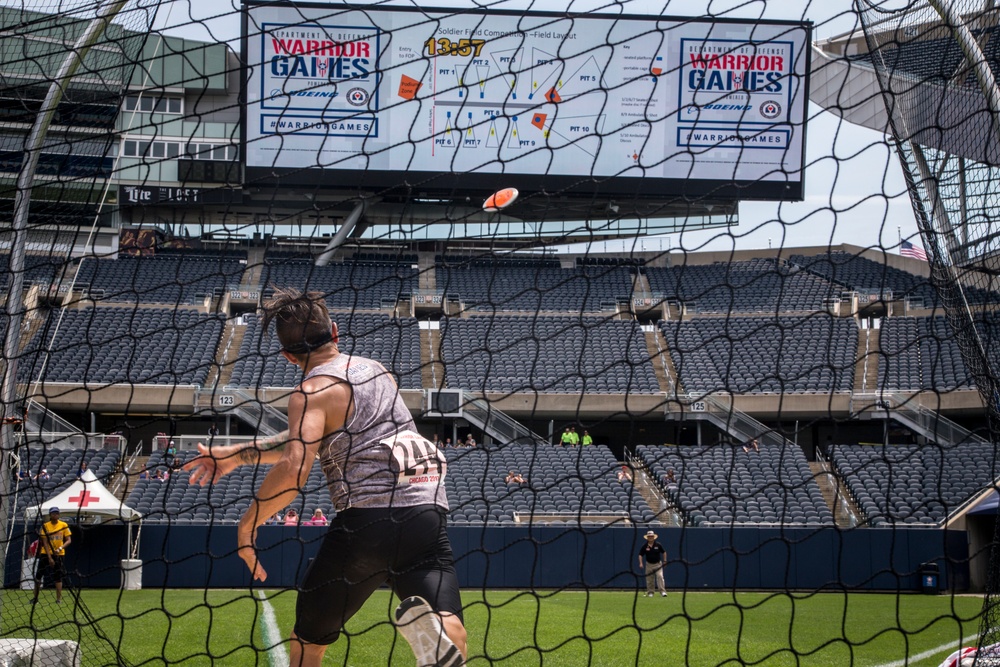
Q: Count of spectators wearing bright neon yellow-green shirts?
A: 3